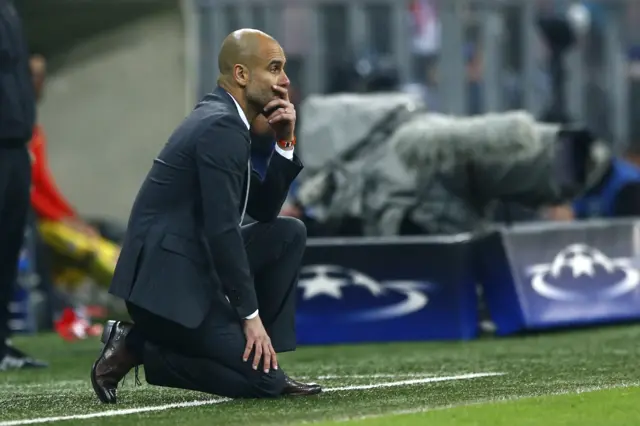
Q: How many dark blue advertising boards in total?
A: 2